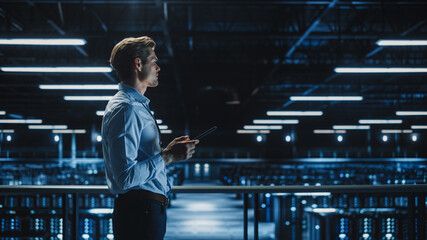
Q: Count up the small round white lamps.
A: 8